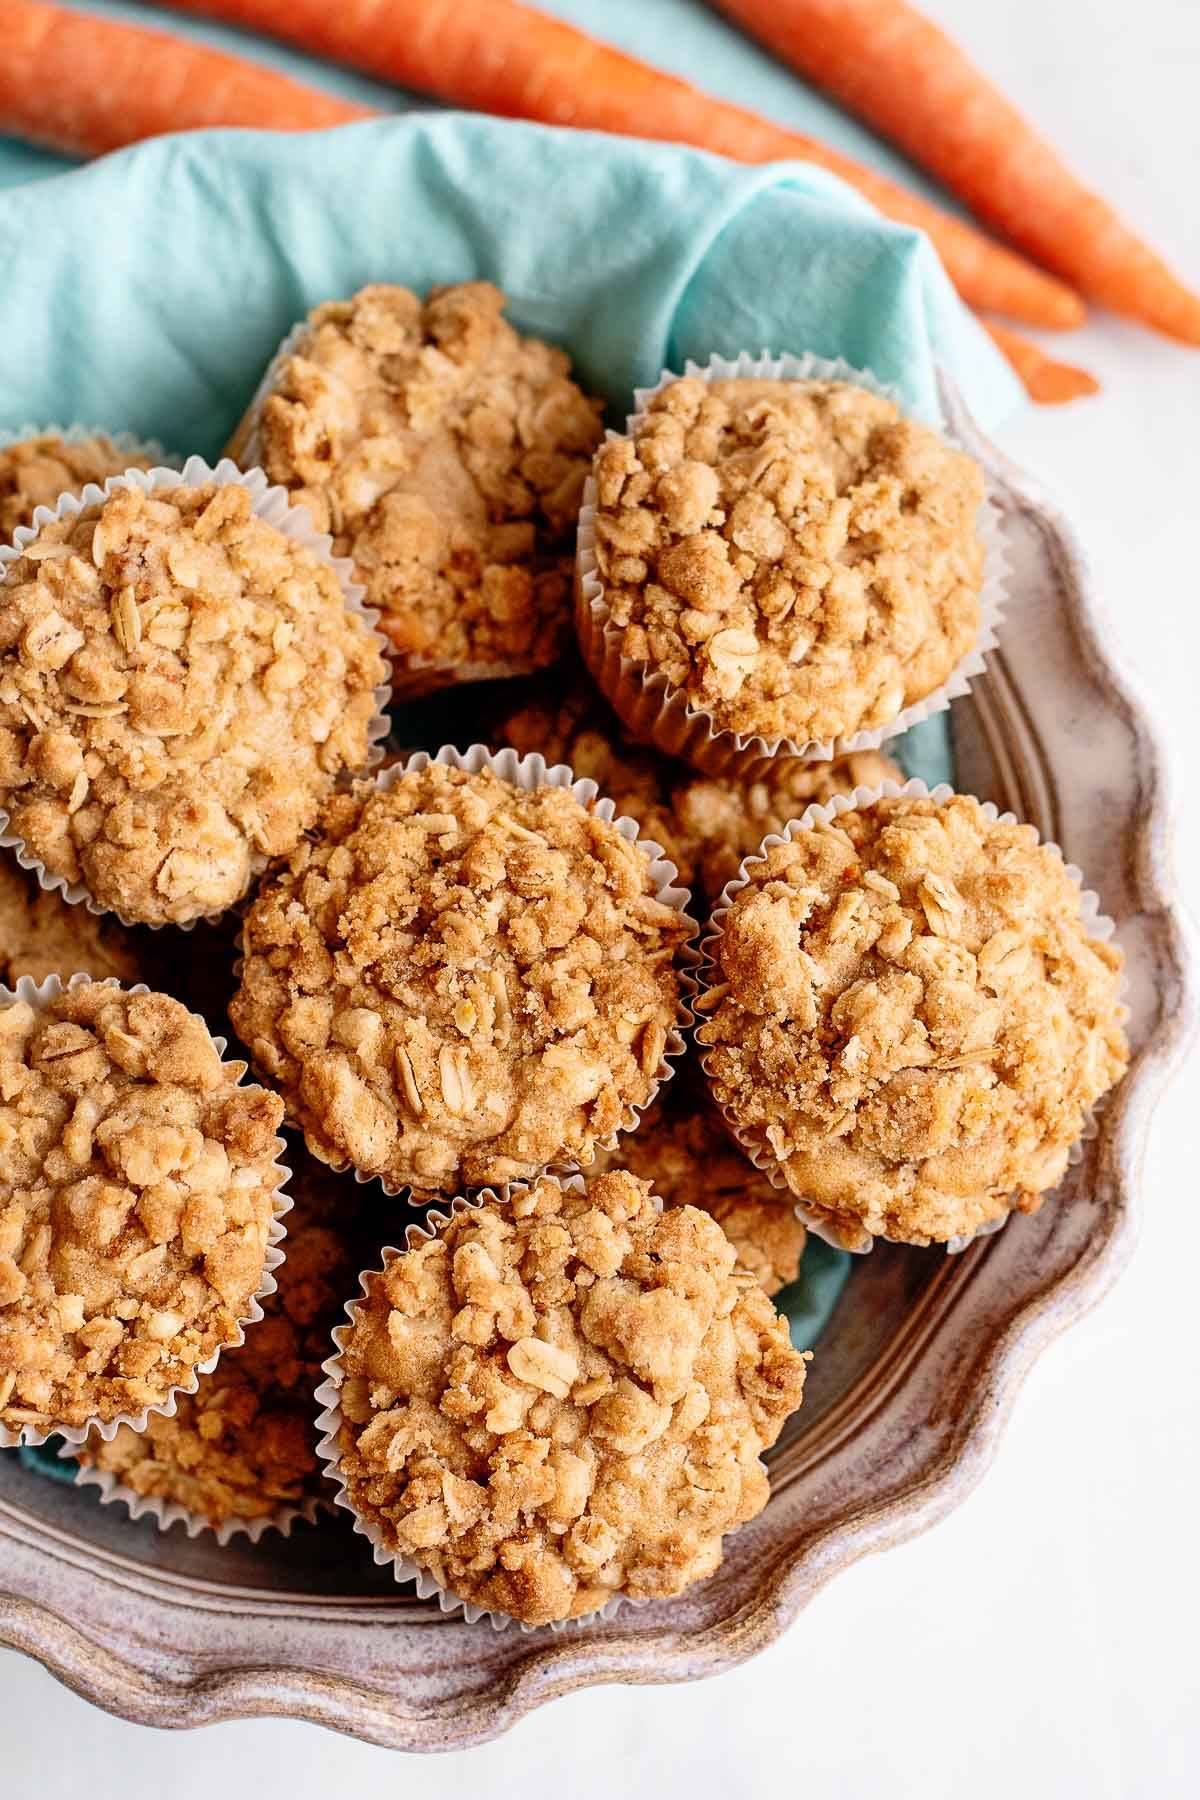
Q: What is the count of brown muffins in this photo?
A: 12